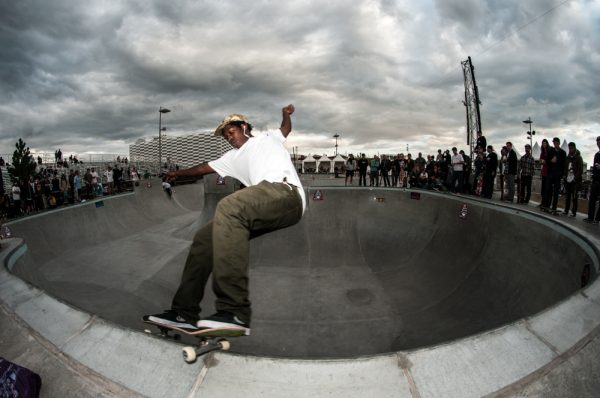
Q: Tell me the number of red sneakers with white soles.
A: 0